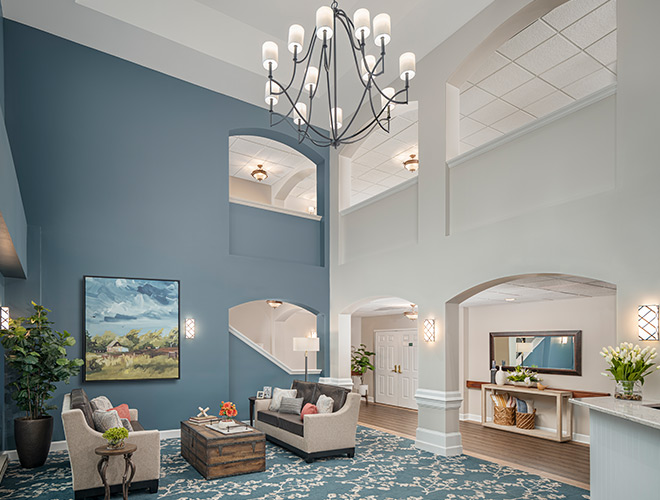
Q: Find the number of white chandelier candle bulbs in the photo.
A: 12